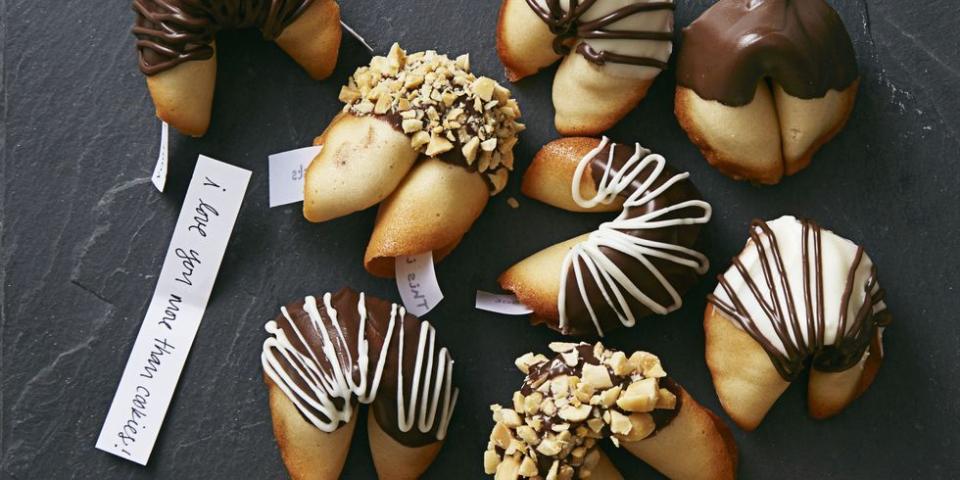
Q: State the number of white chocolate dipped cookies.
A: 2